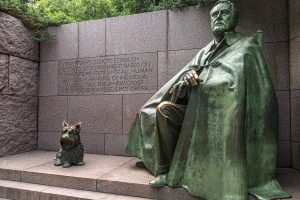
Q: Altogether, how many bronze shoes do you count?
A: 1